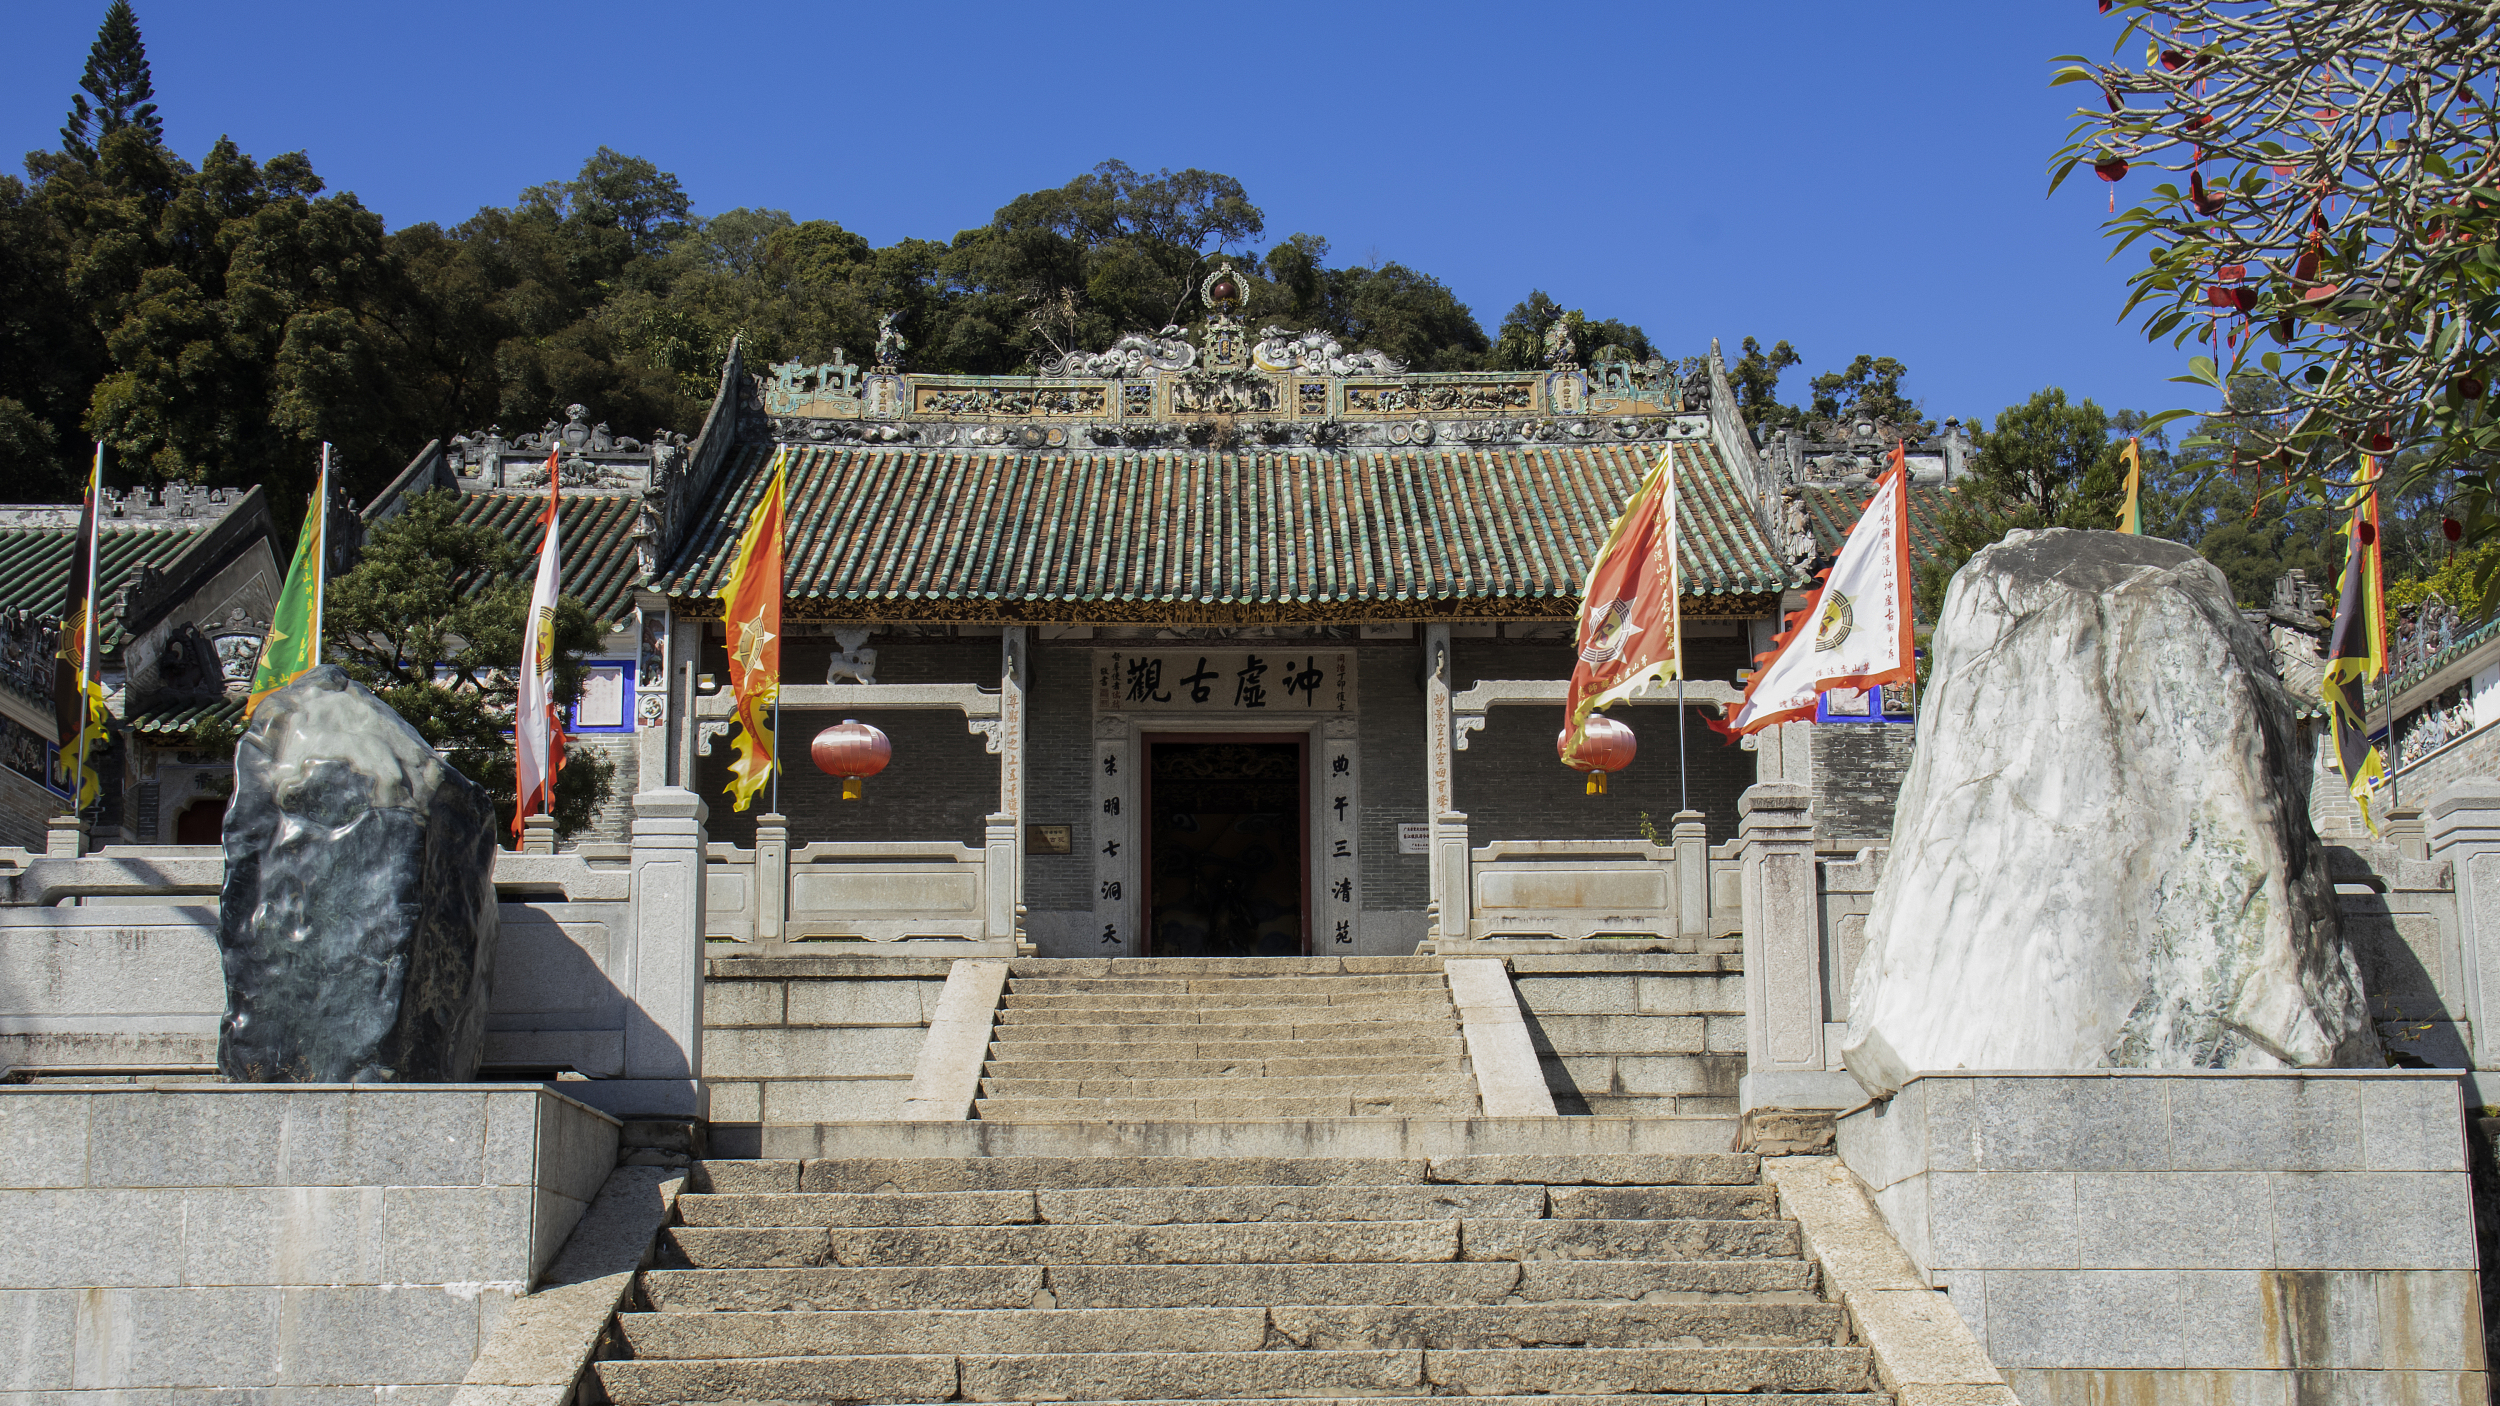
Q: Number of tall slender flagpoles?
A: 8